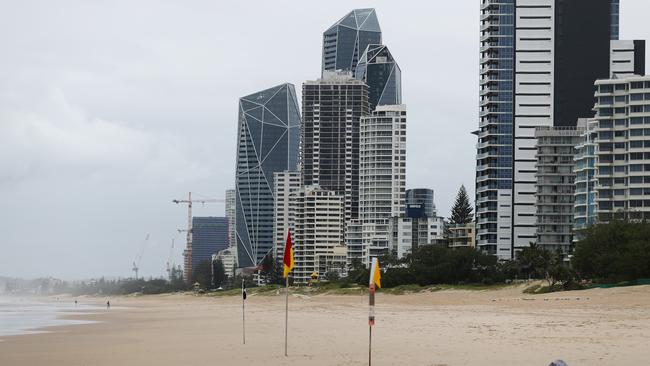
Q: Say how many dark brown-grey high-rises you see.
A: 1